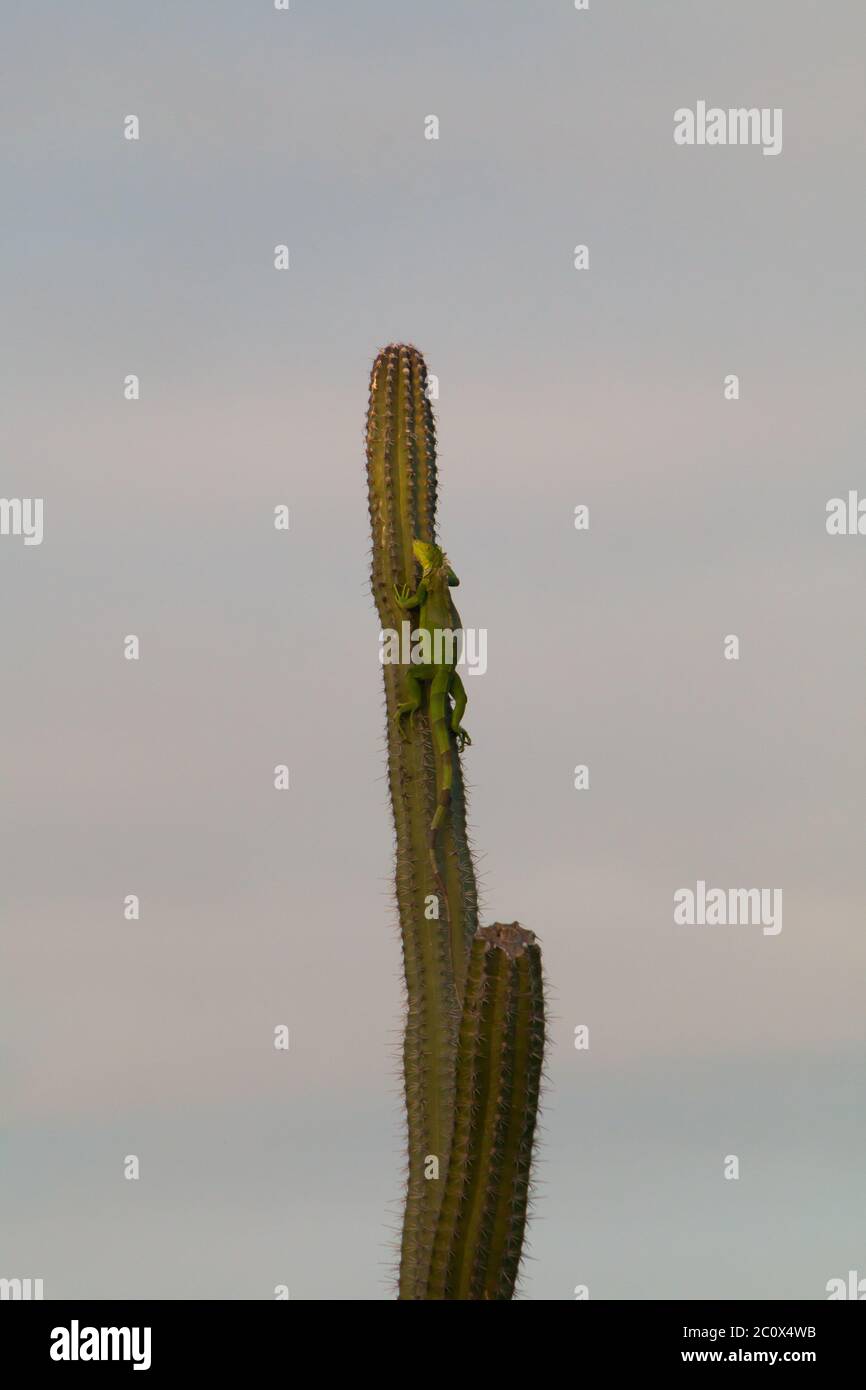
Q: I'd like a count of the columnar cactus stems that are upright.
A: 2